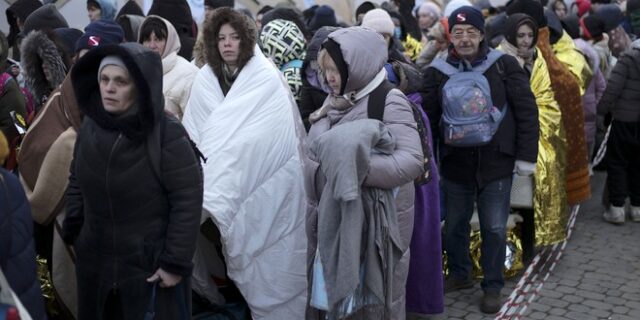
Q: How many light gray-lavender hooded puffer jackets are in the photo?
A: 1